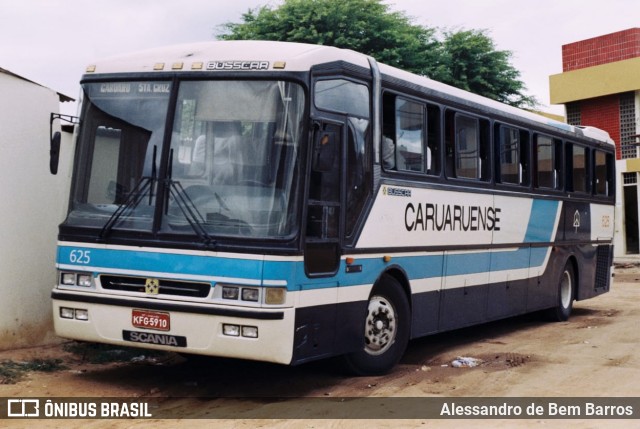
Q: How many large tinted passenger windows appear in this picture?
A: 6